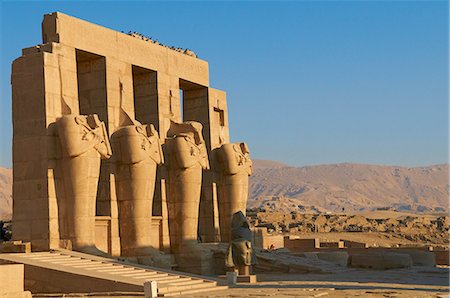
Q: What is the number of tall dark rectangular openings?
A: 3